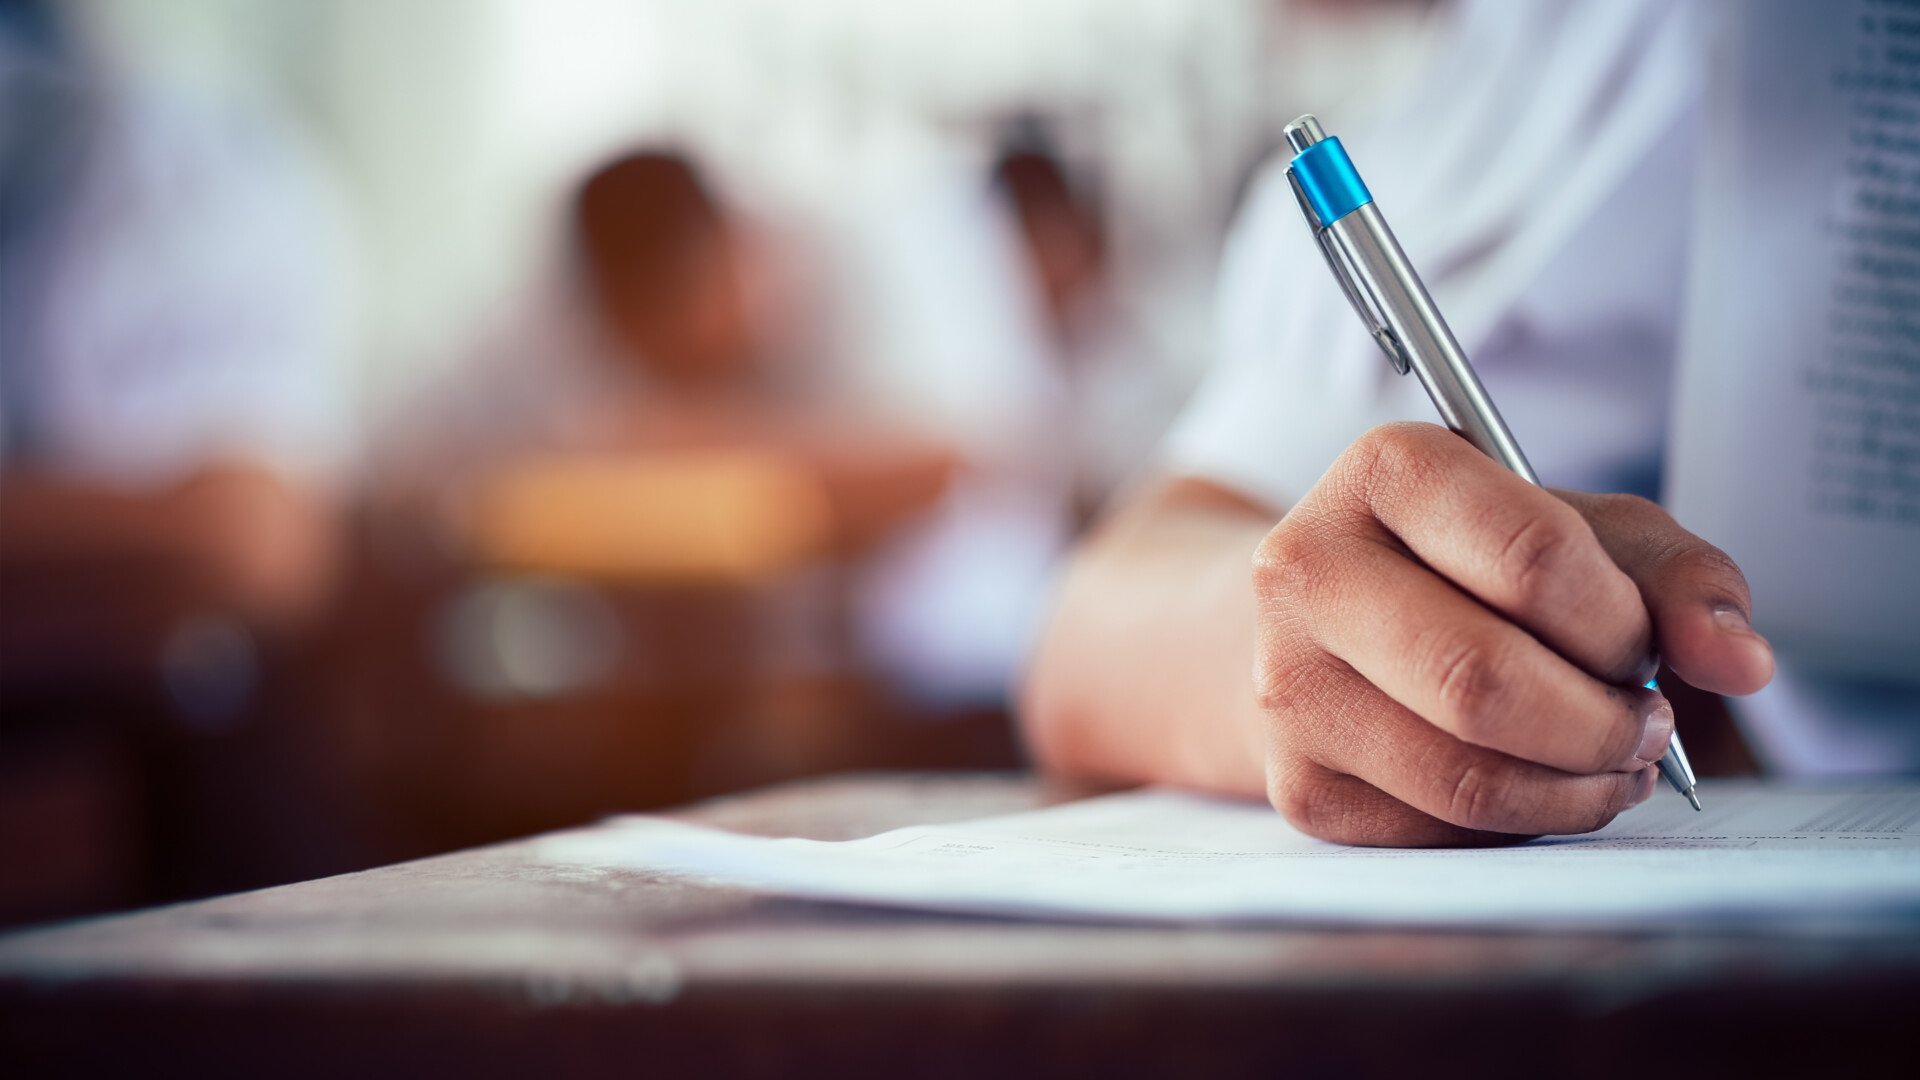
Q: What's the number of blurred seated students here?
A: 3